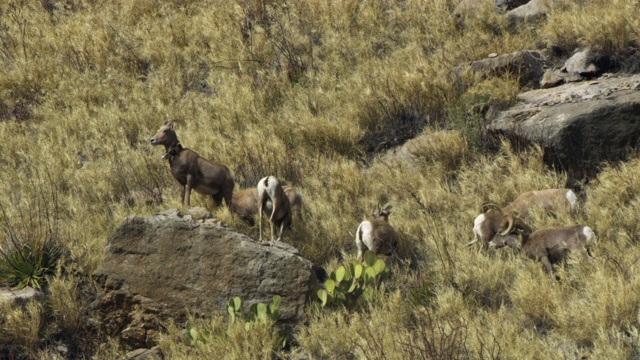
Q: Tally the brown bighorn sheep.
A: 7